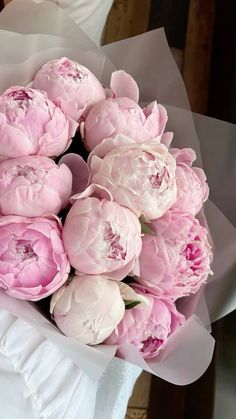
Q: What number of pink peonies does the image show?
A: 11